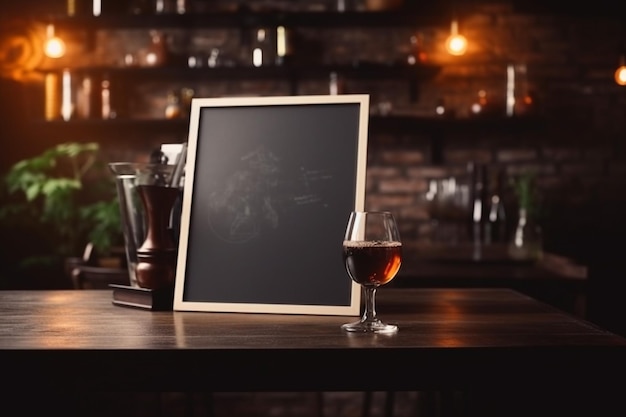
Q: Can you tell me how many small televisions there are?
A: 0